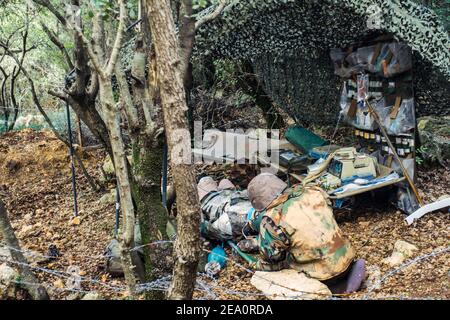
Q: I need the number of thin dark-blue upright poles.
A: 3